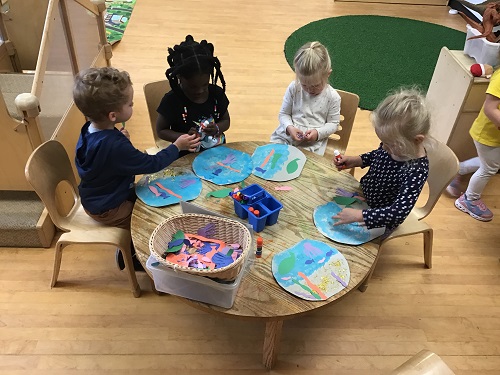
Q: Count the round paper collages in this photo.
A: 5